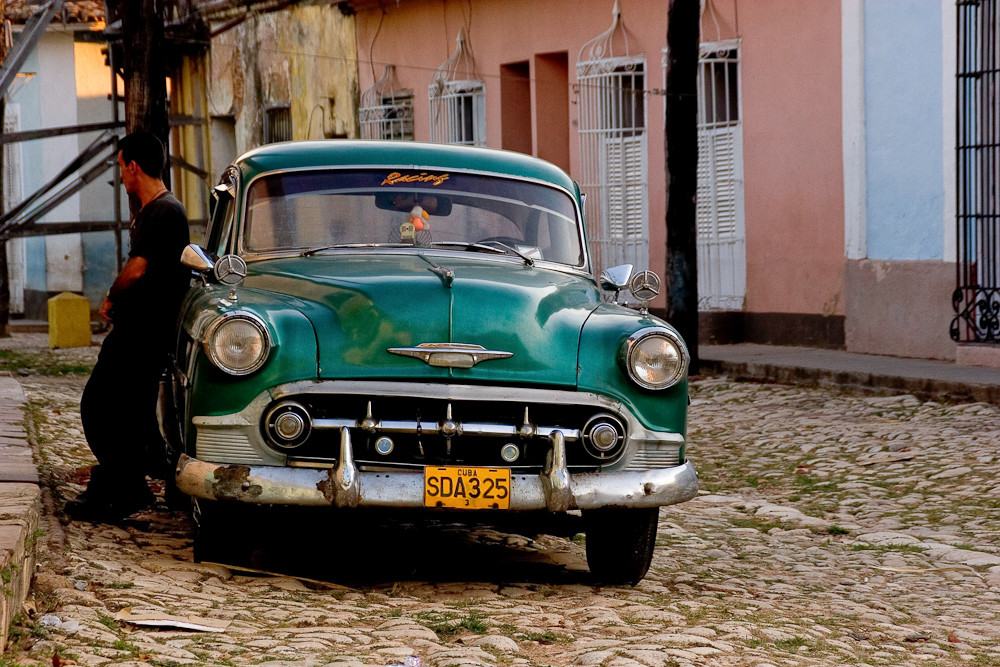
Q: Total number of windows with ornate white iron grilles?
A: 4